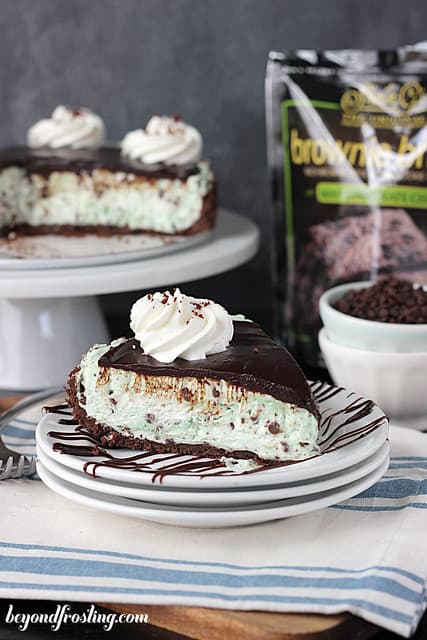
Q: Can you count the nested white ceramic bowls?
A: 2